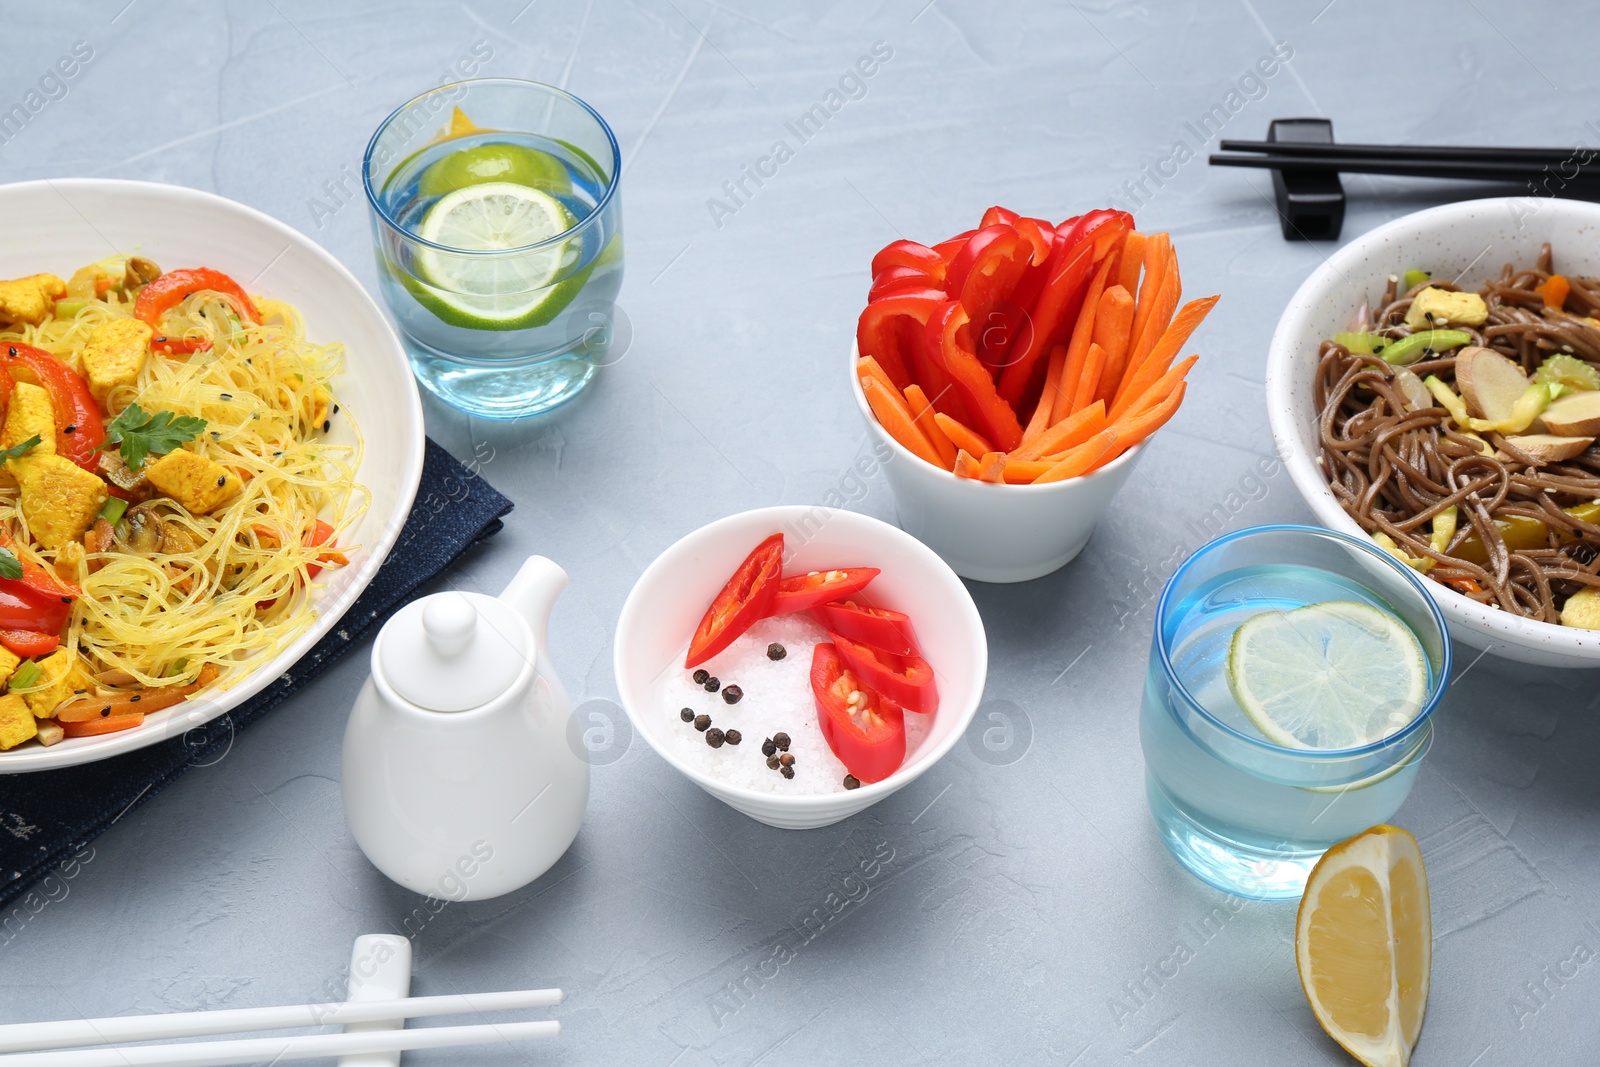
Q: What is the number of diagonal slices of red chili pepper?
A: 5